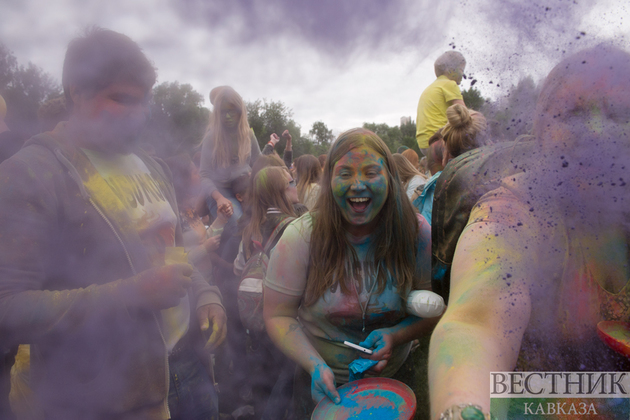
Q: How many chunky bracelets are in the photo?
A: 1